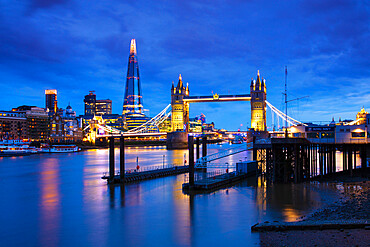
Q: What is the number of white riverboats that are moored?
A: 2